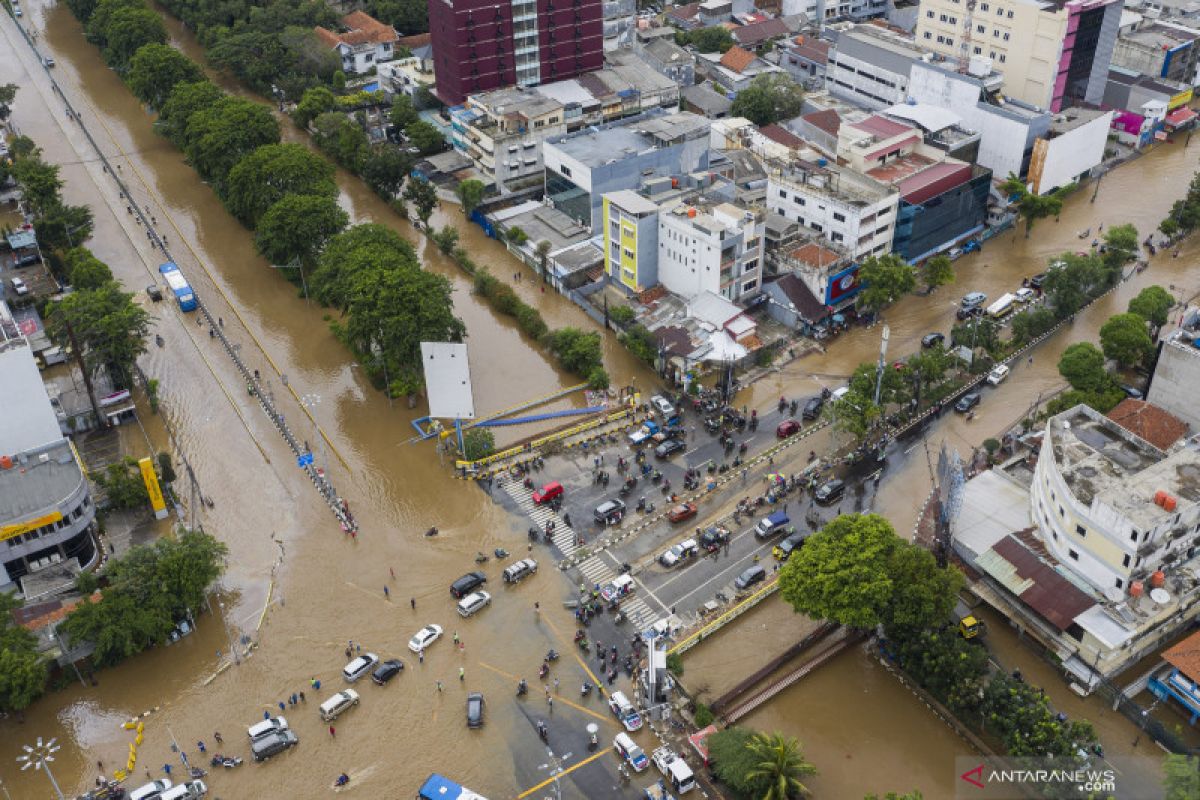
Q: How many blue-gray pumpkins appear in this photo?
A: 0